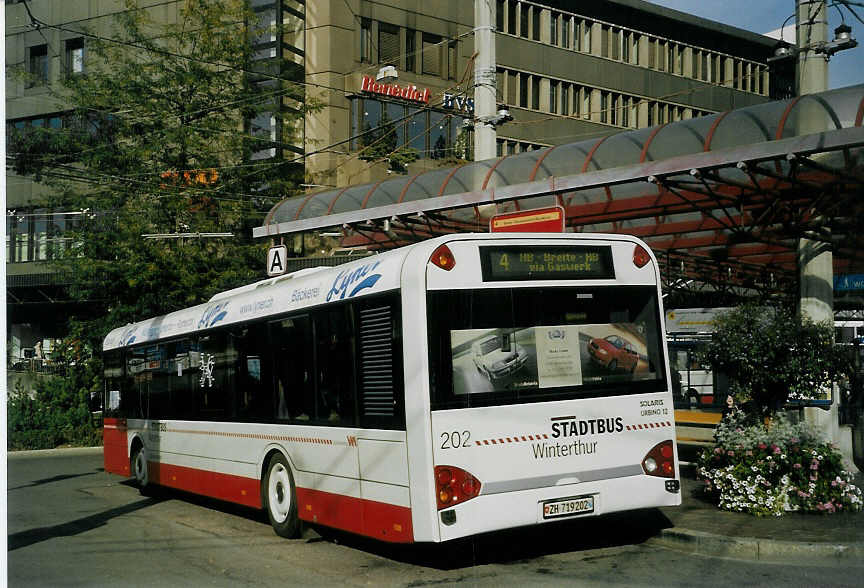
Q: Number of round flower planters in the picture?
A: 1